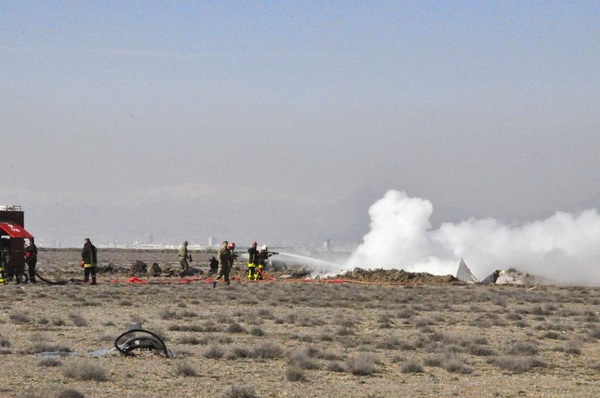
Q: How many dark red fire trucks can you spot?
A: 1